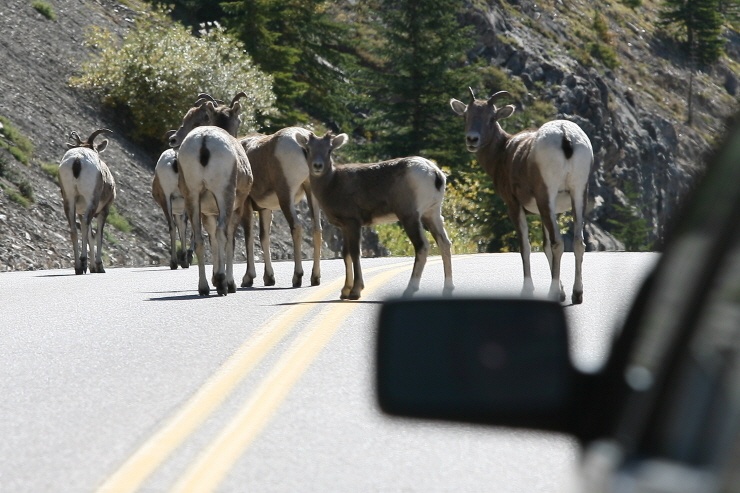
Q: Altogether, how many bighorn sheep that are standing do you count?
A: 6